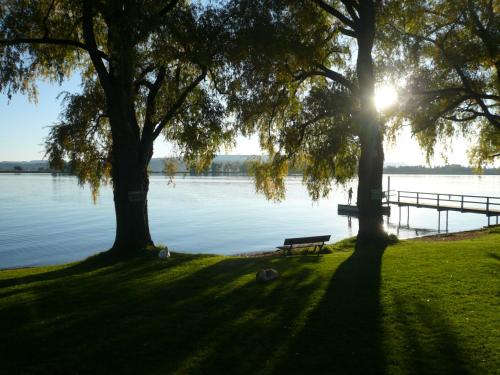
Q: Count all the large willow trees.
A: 2